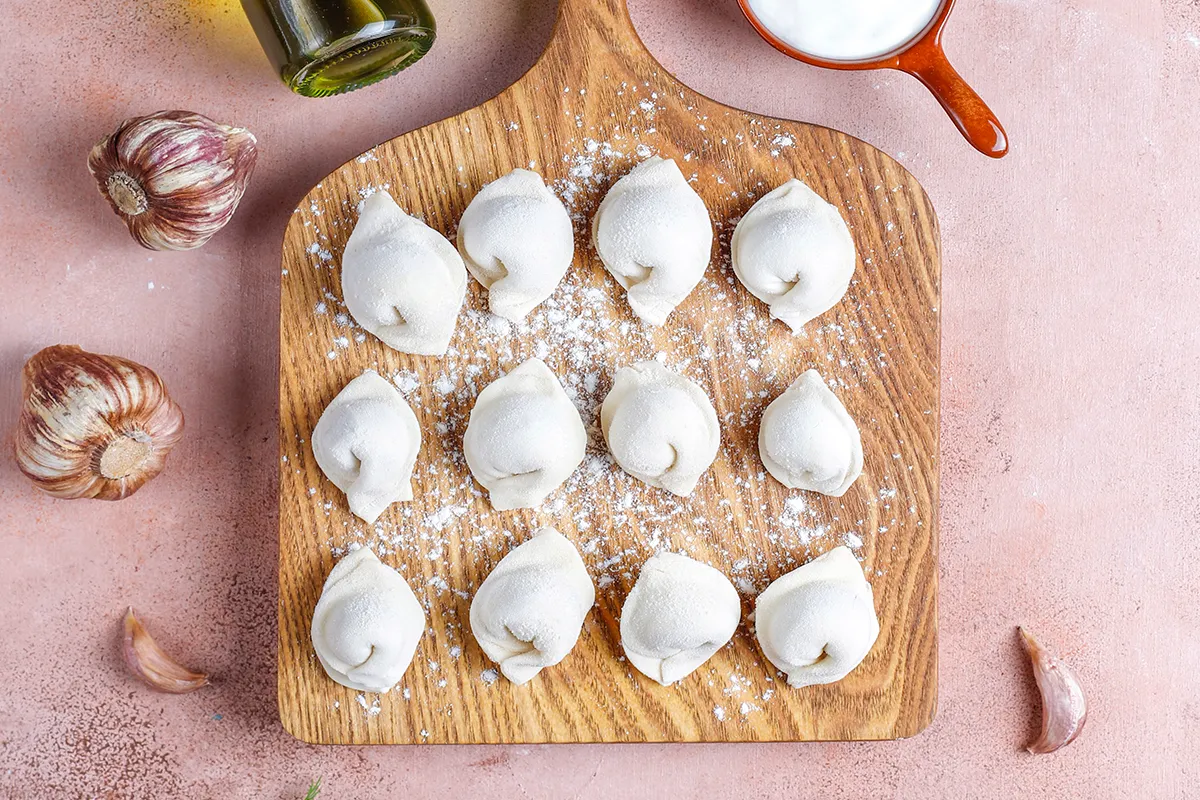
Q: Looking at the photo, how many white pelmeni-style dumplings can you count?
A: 12